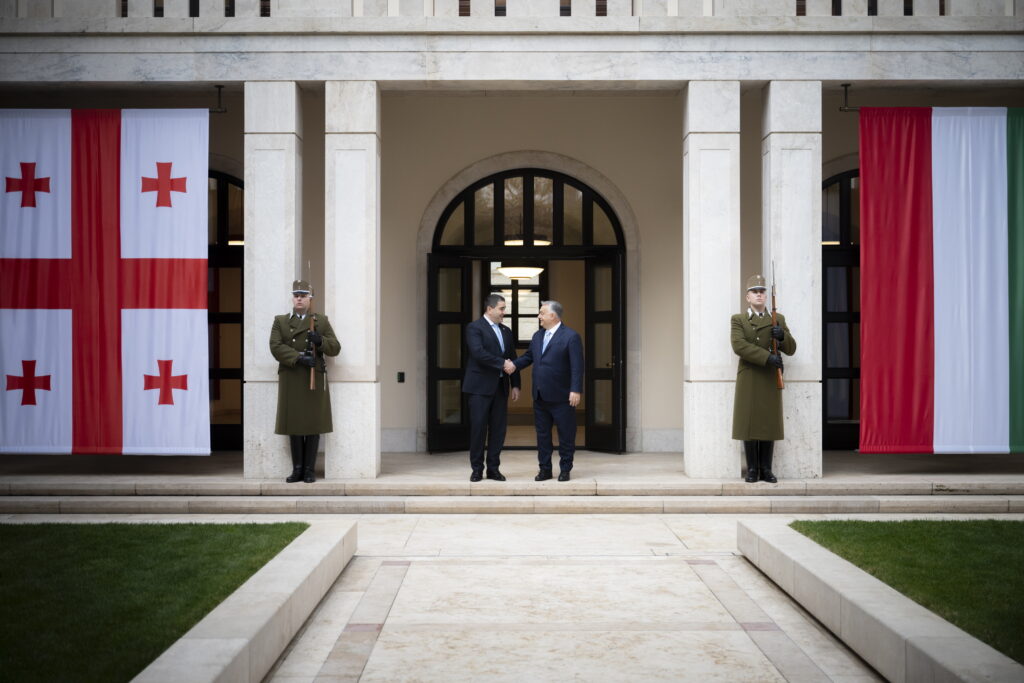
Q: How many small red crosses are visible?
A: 4